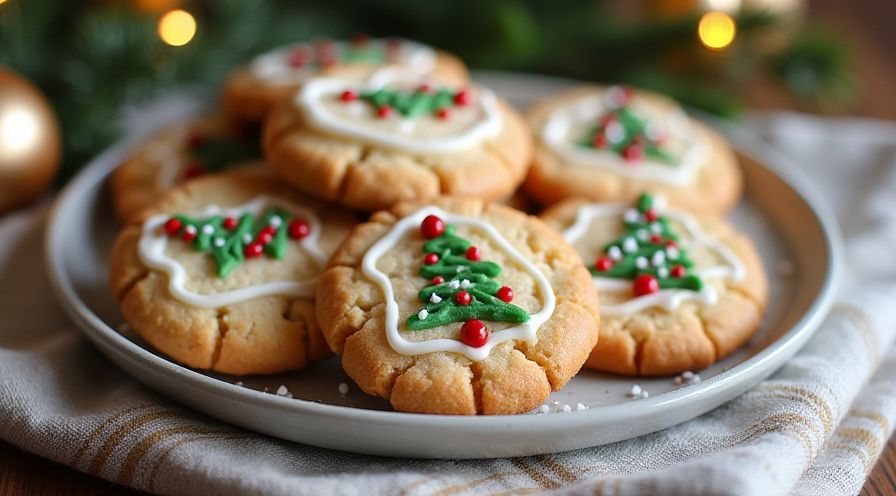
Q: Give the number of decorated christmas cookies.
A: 7